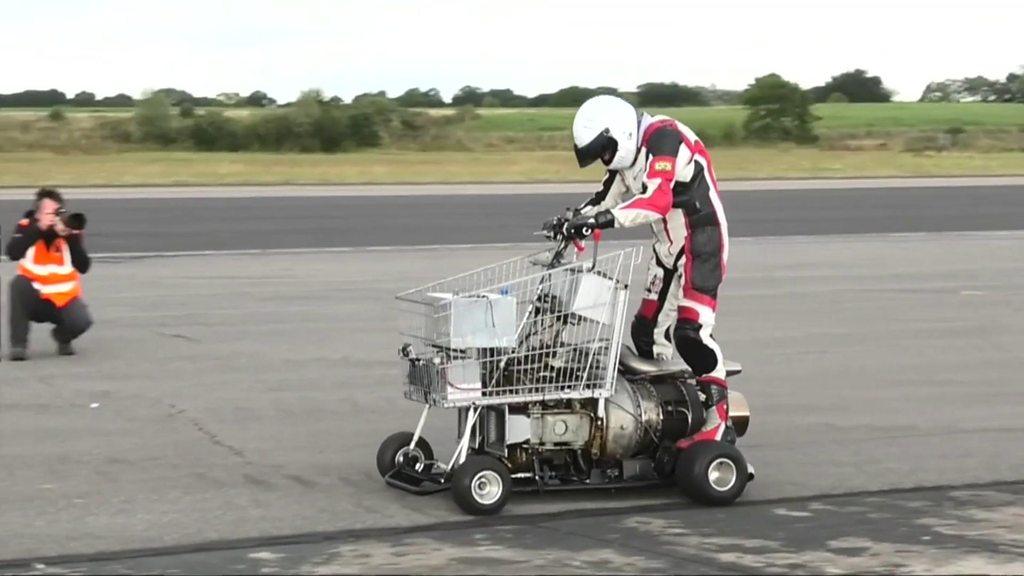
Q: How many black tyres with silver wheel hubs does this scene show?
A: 3